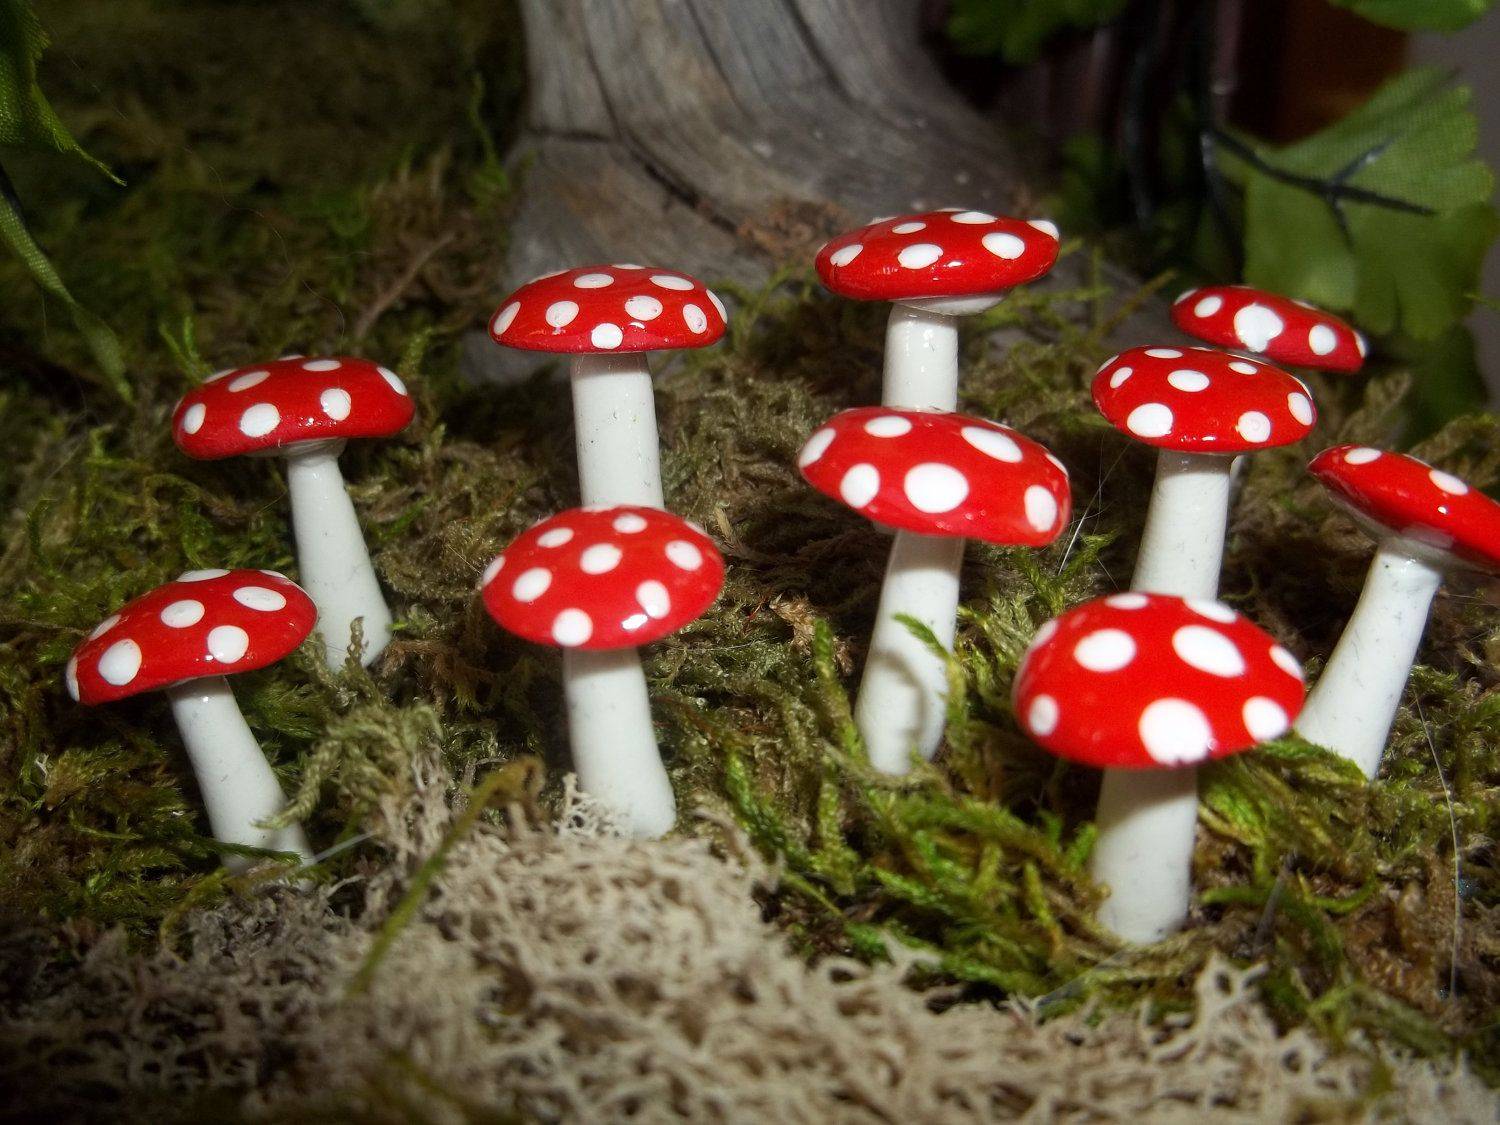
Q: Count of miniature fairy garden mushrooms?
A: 10